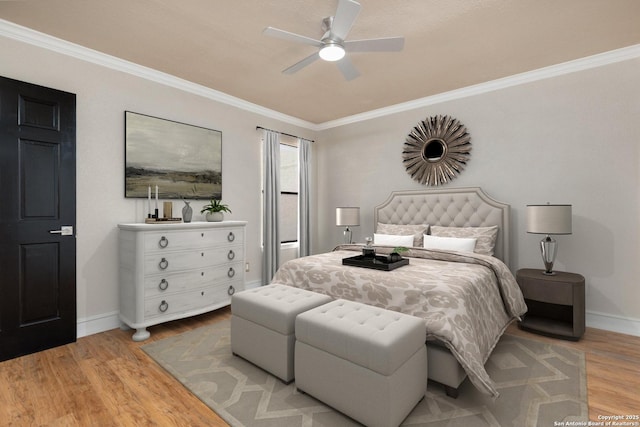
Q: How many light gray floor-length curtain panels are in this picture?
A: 2